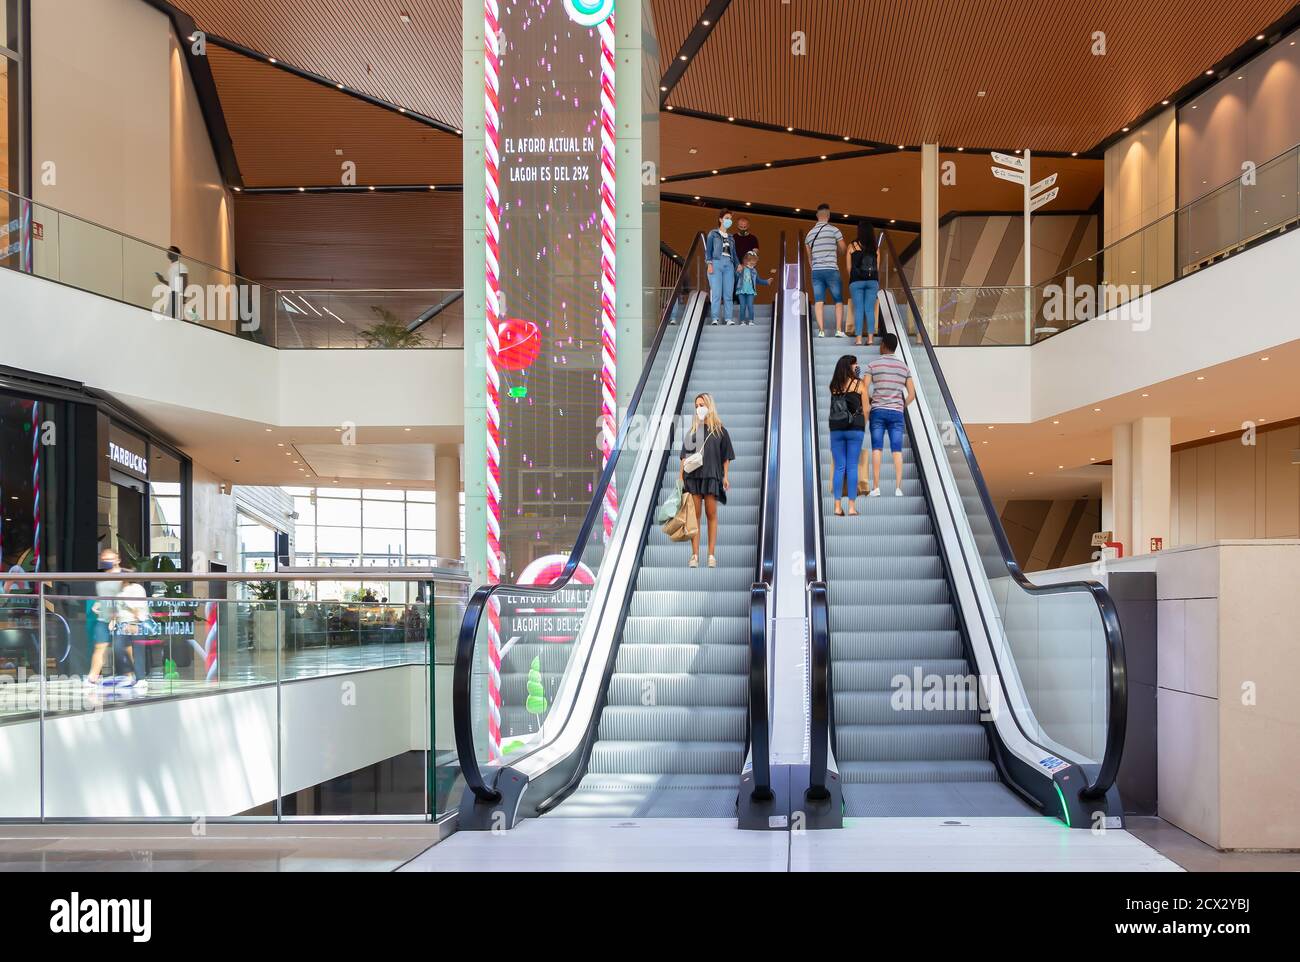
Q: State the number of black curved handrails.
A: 4